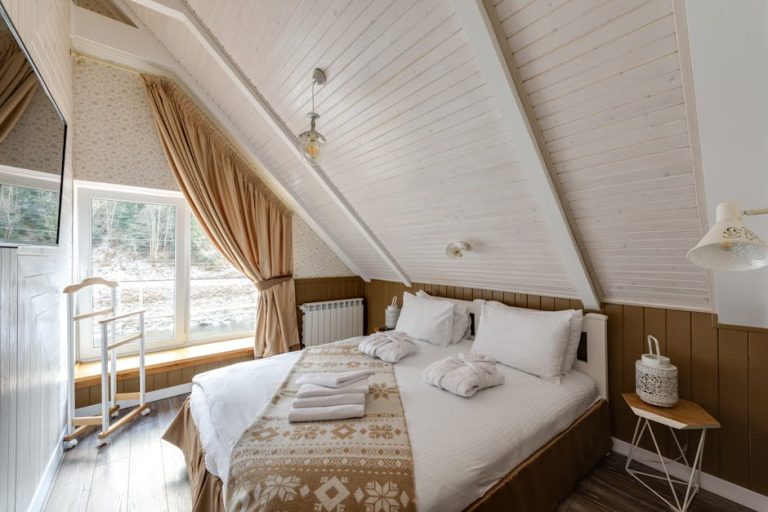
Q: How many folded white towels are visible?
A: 4